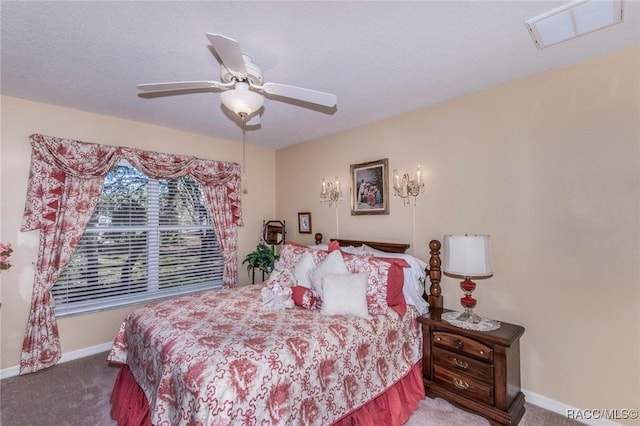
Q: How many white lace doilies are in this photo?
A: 1